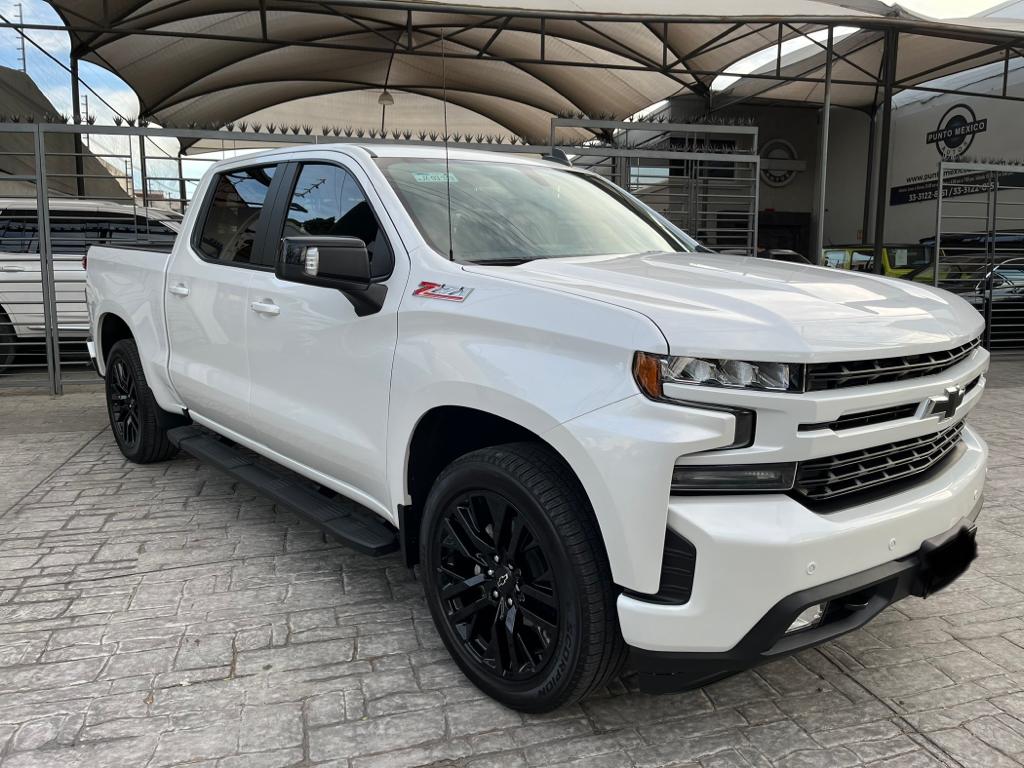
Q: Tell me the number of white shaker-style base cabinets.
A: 0